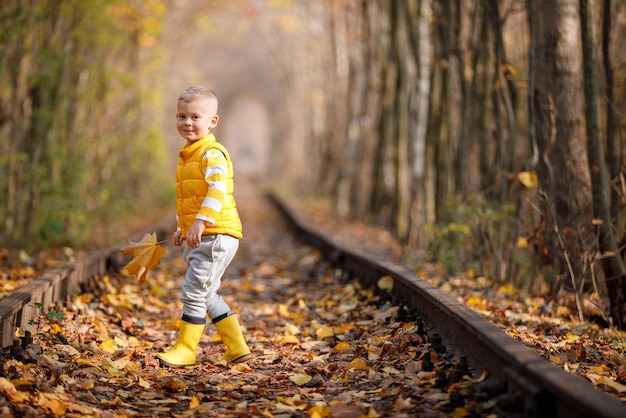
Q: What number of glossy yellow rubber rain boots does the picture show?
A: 2